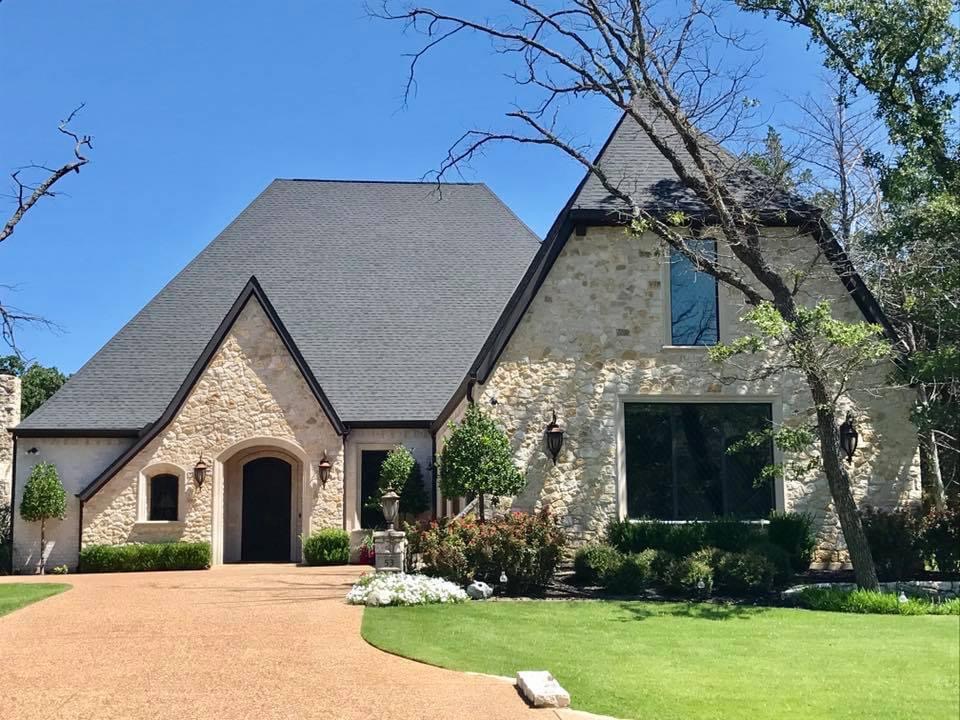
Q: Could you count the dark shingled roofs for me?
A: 2